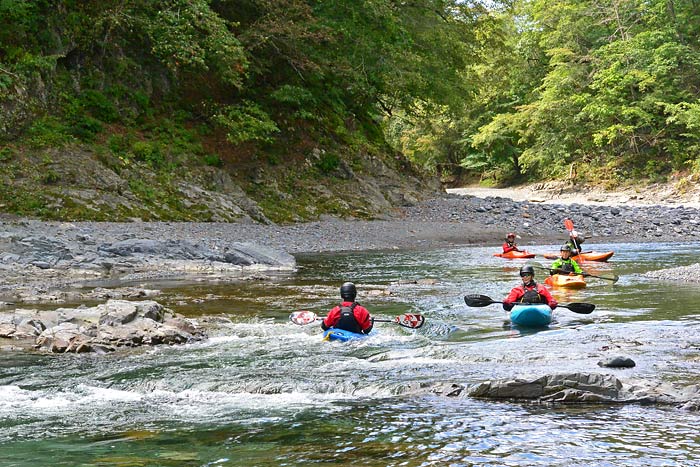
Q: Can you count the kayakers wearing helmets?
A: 5